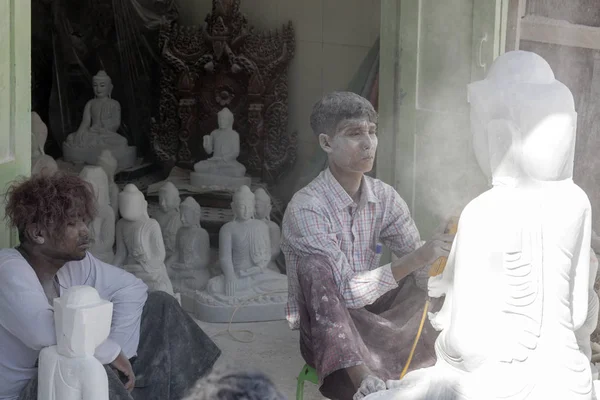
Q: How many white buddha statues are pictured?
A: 12